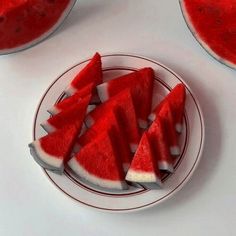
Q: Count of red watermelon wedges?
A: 12